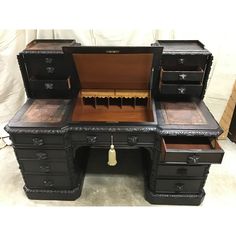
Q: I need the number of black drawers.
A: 14